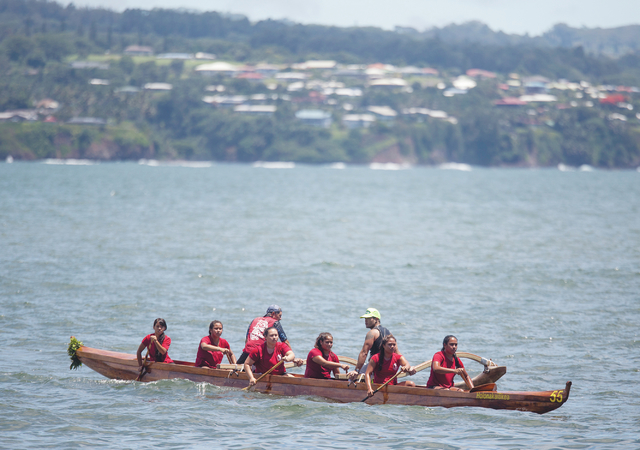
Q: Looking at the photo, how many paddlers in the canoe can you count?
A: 6